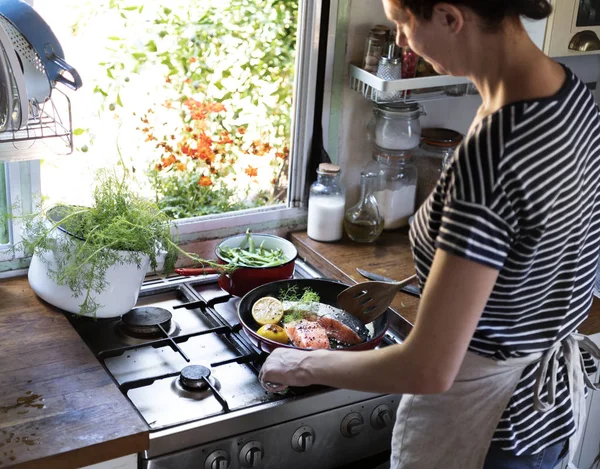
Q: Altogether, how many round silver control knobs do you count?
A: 5